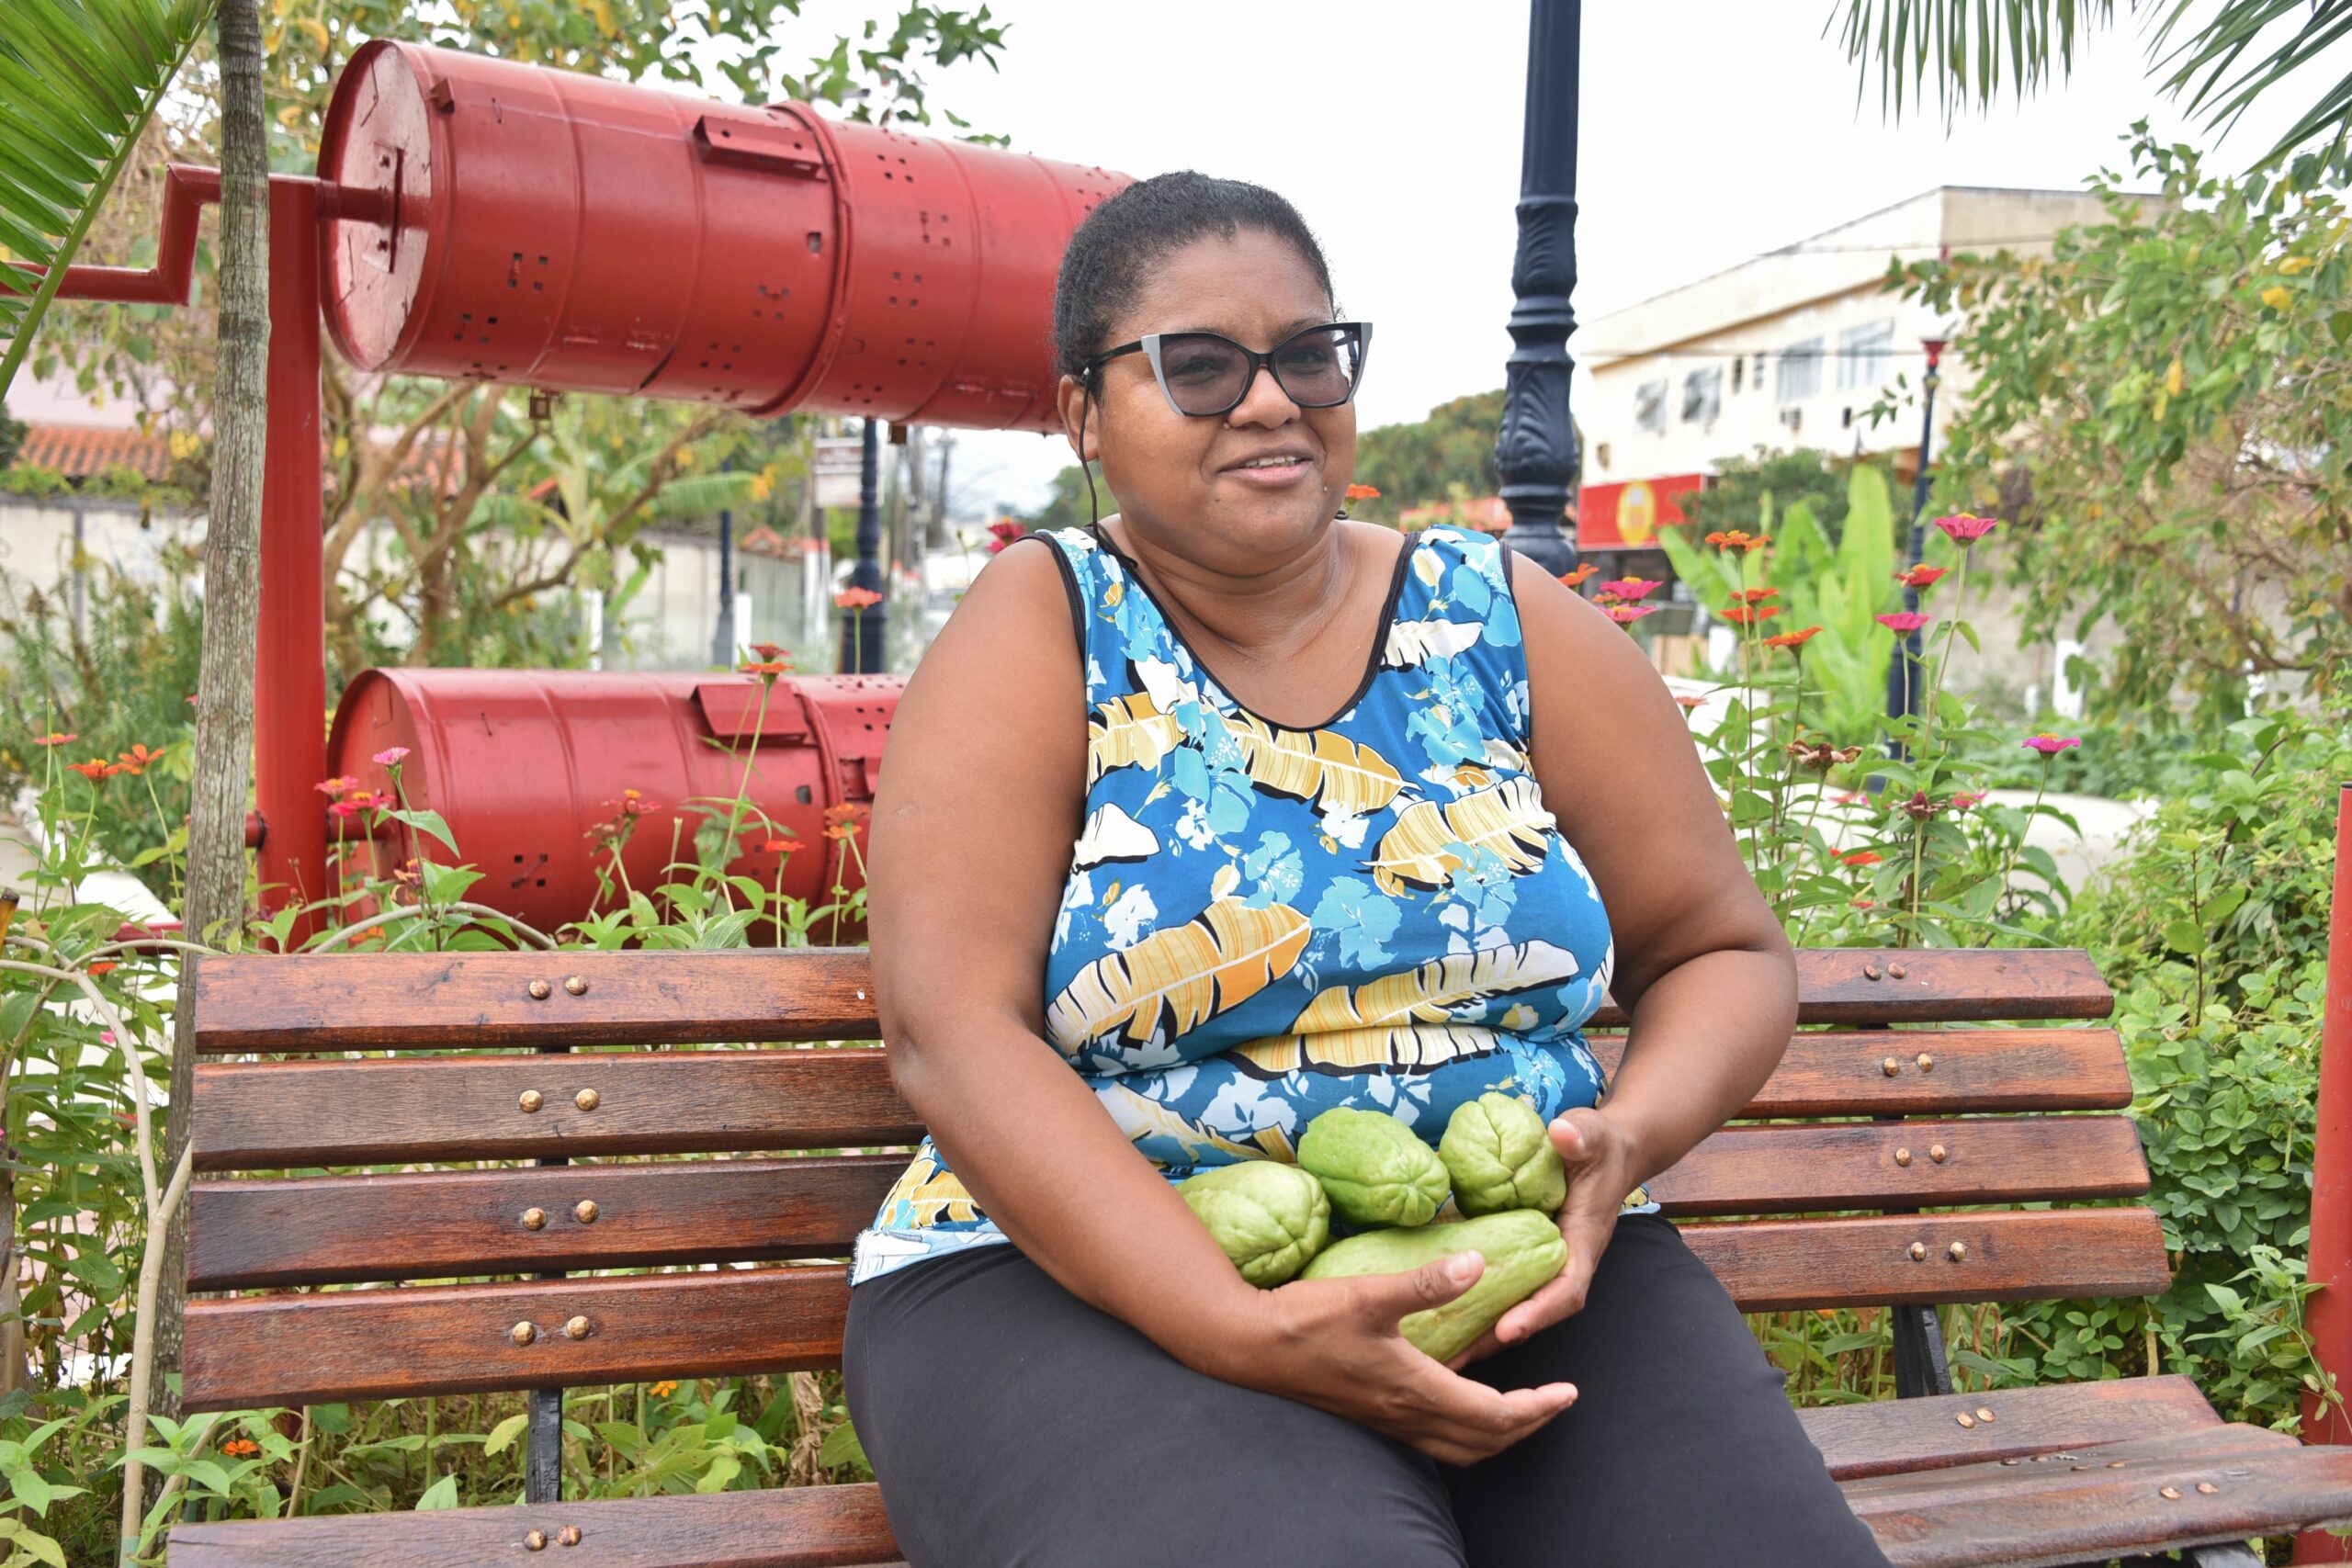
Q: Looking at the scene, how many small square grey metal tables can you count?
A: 0